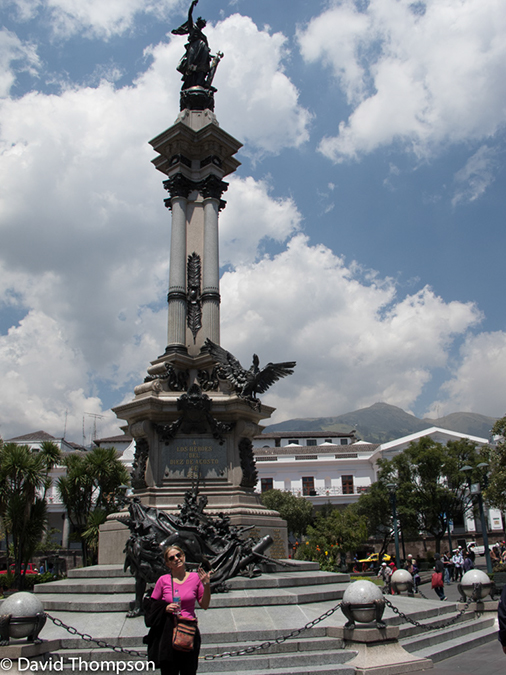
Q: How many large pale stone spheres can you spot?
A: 4